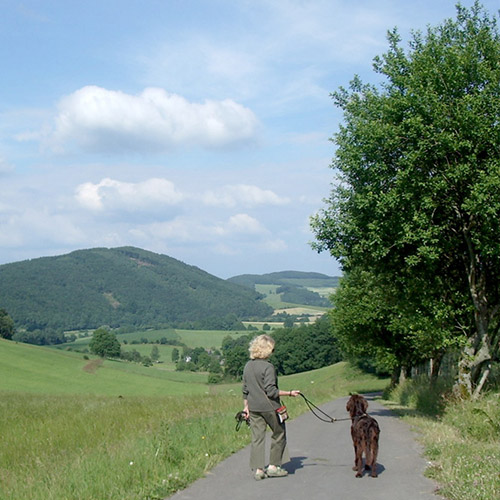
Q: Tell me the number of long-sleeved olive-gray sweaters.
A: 1